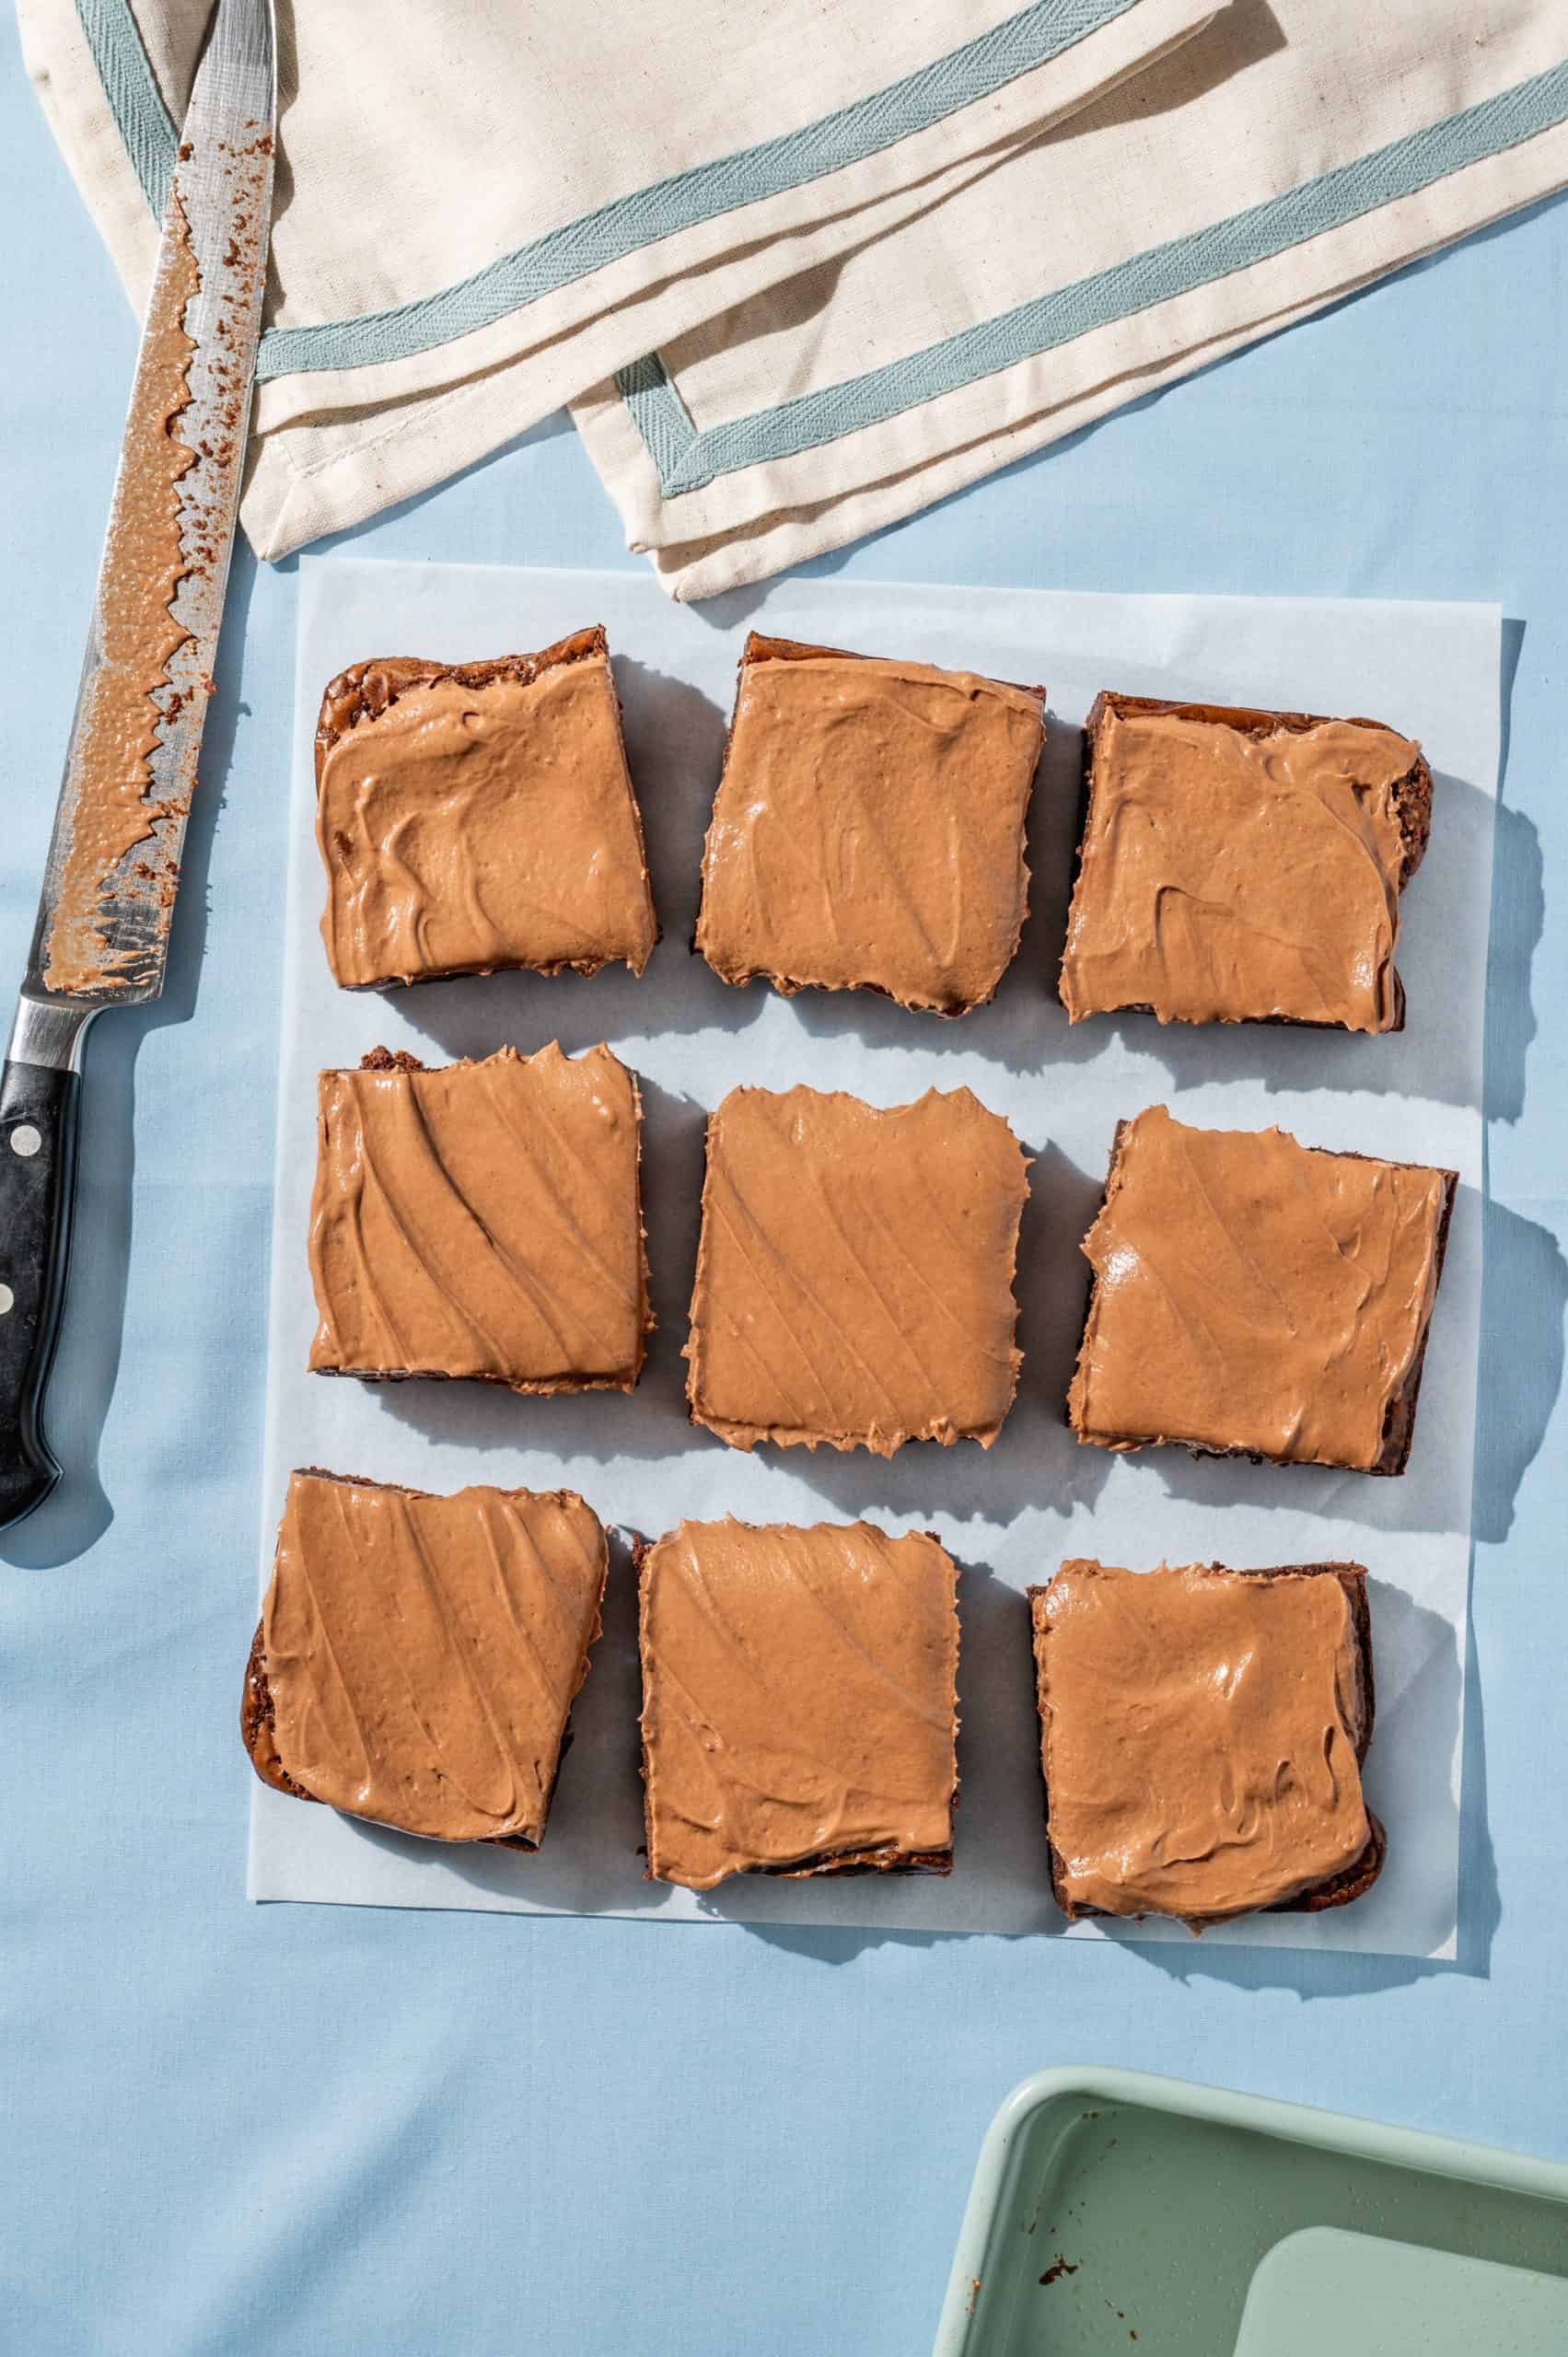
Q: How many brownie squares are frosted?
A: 9